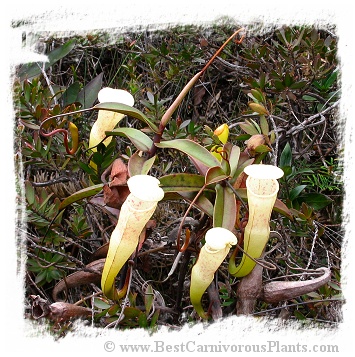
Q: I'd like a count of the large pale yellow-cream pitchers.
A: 4